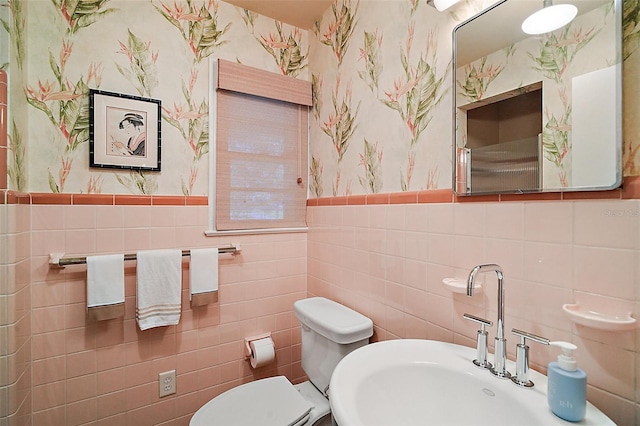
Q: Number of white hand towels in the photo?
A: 3